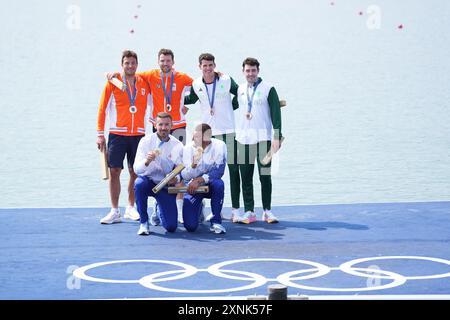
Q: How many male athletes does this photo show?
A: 6